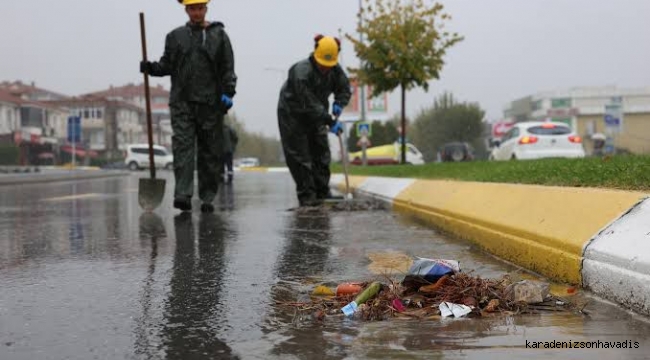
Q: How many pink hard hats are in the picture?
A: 0